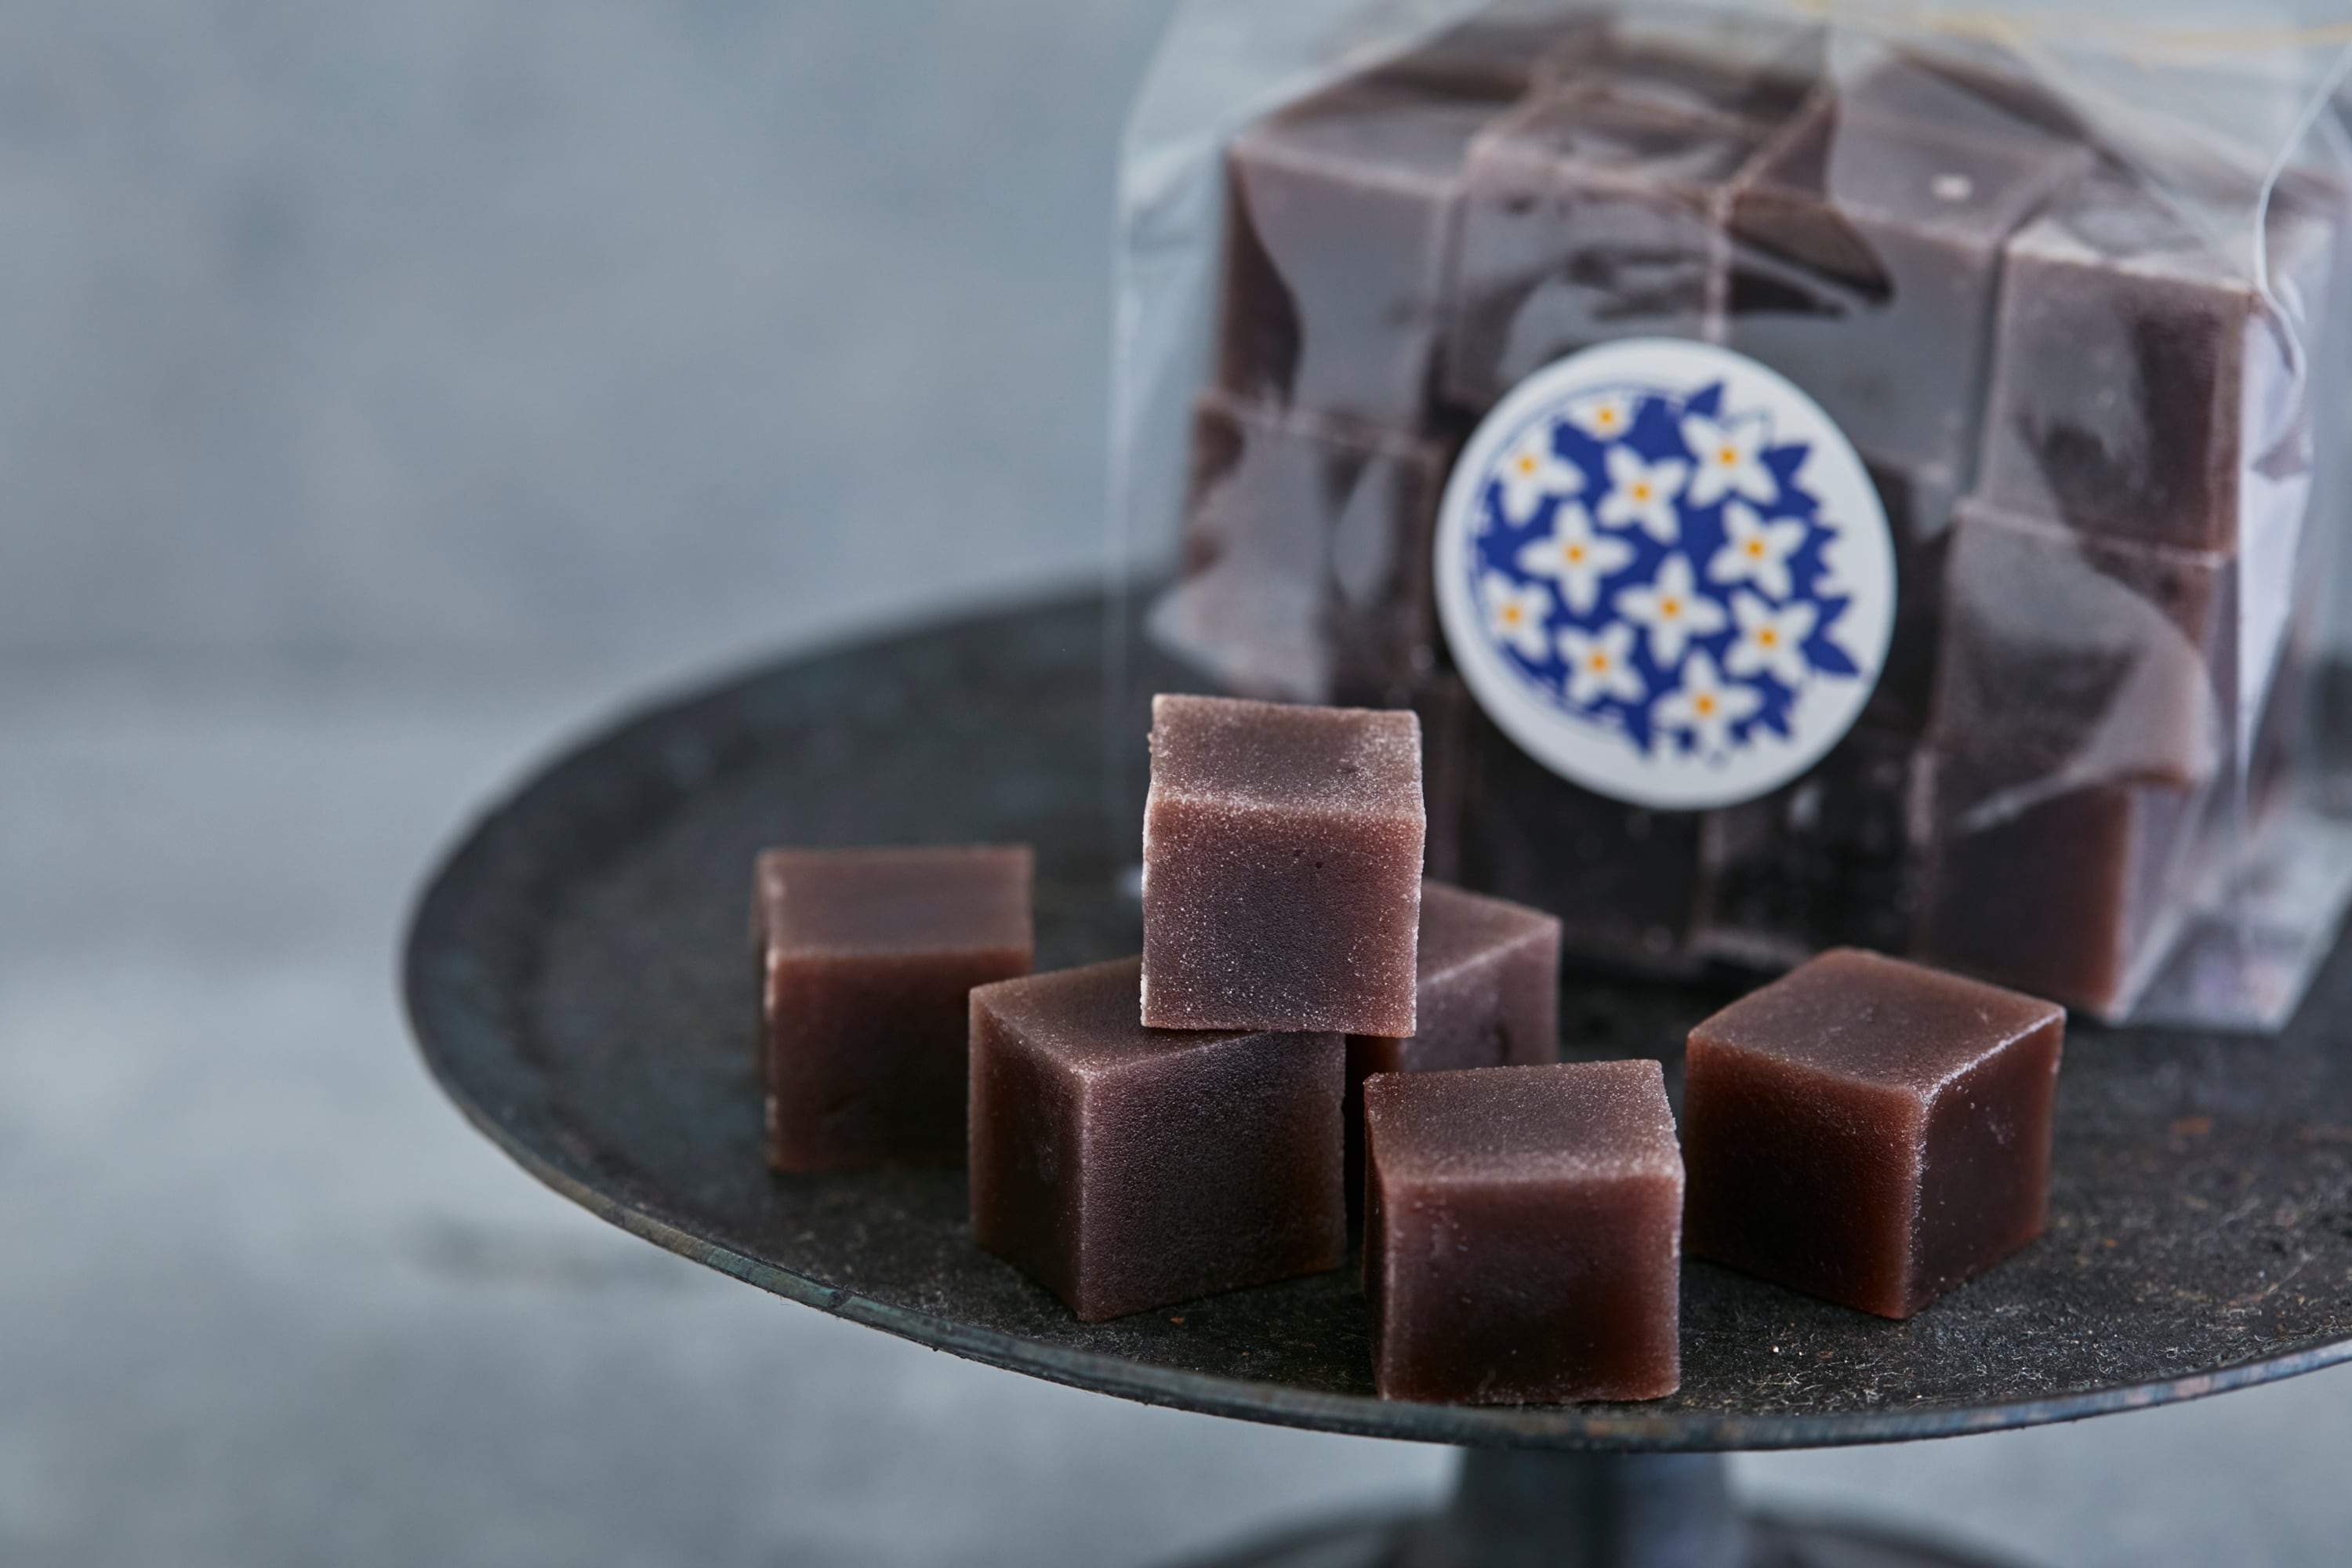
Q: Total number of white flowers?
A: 11